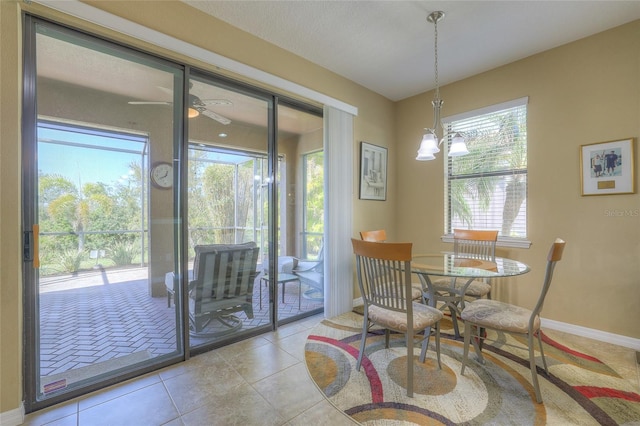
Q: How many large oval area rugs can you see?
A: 1